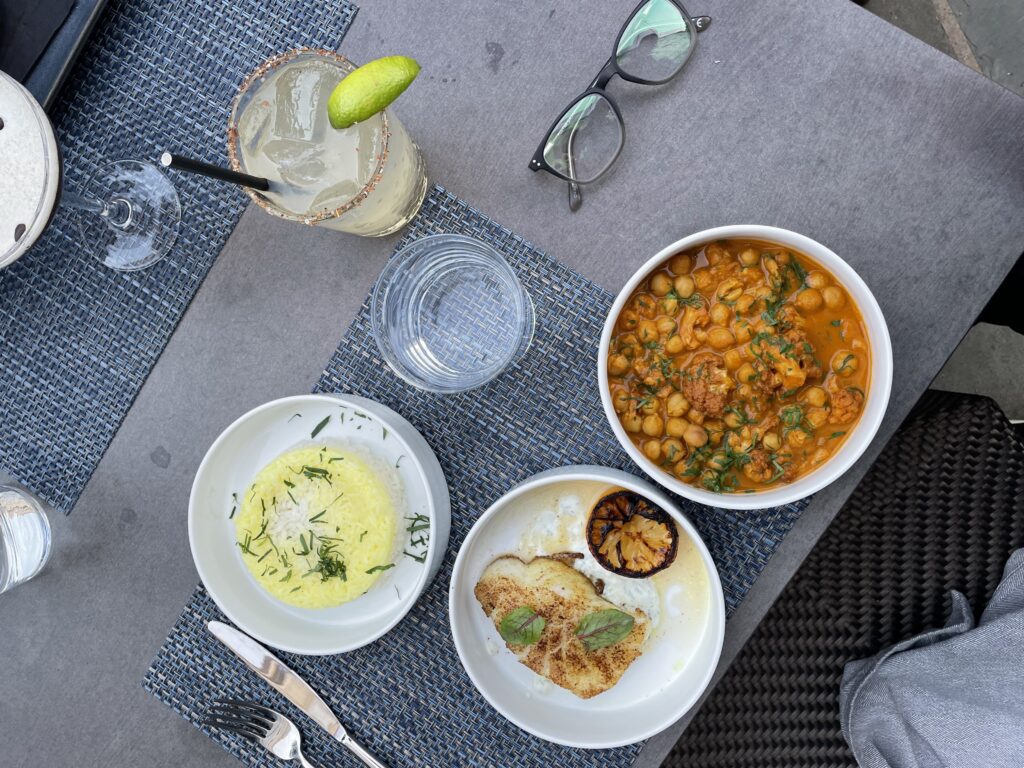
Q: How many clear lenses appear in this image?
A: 2